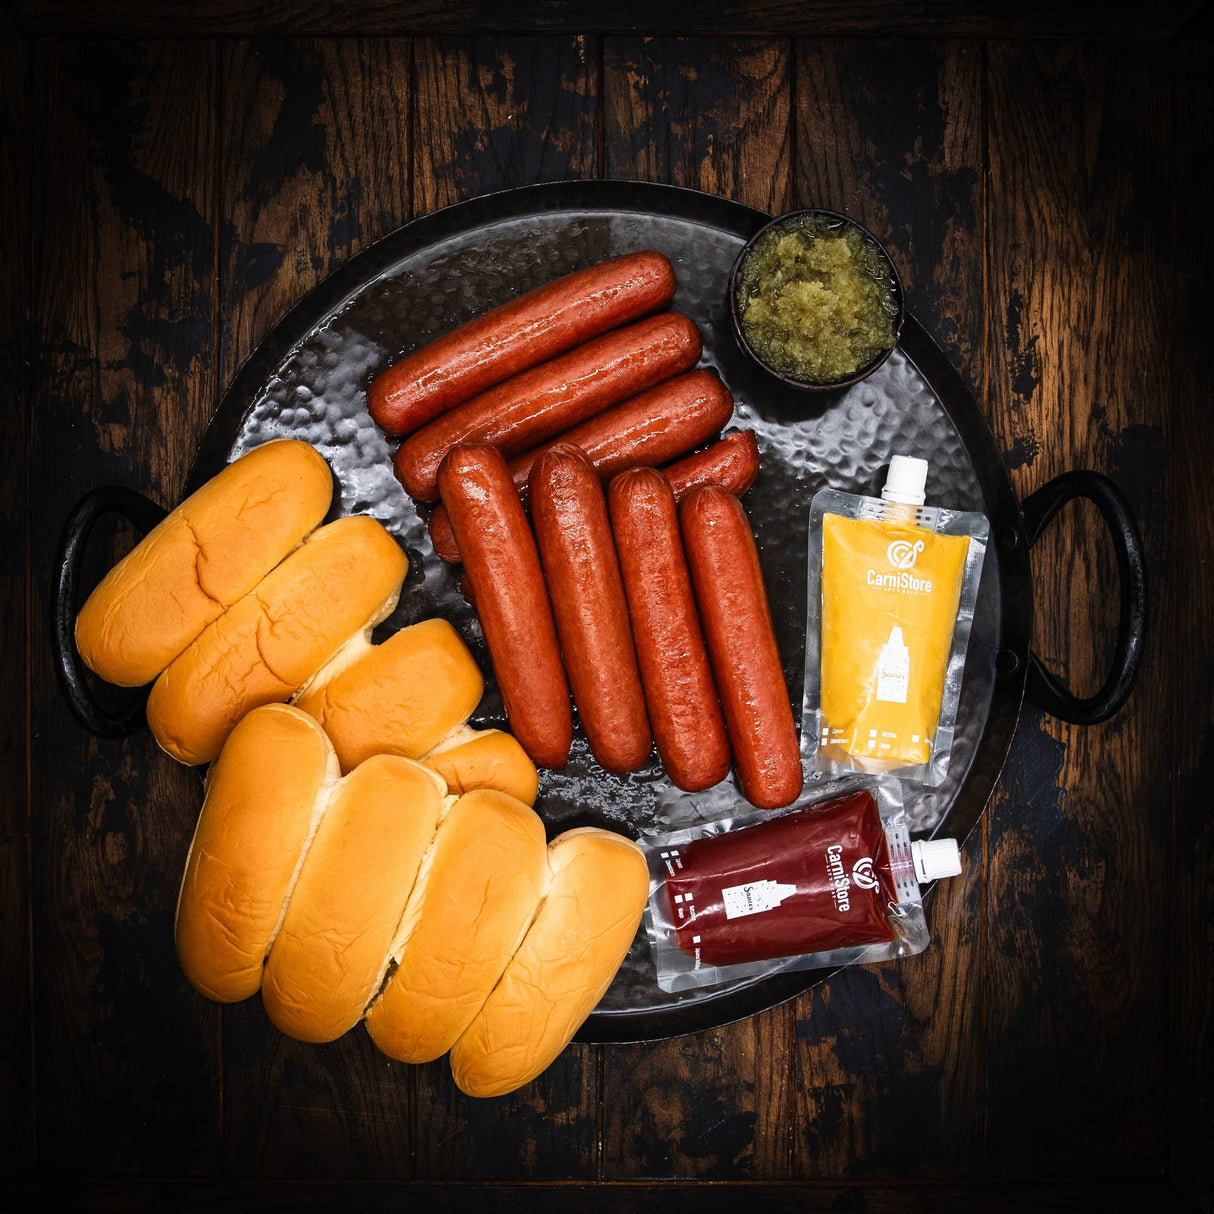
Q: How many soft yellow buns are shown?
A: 8